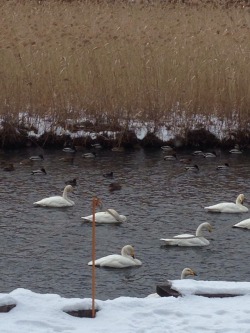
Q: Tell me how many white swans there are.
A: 7